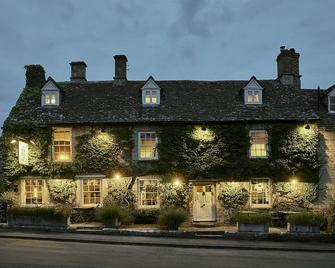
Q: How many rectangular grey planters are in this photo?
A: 3